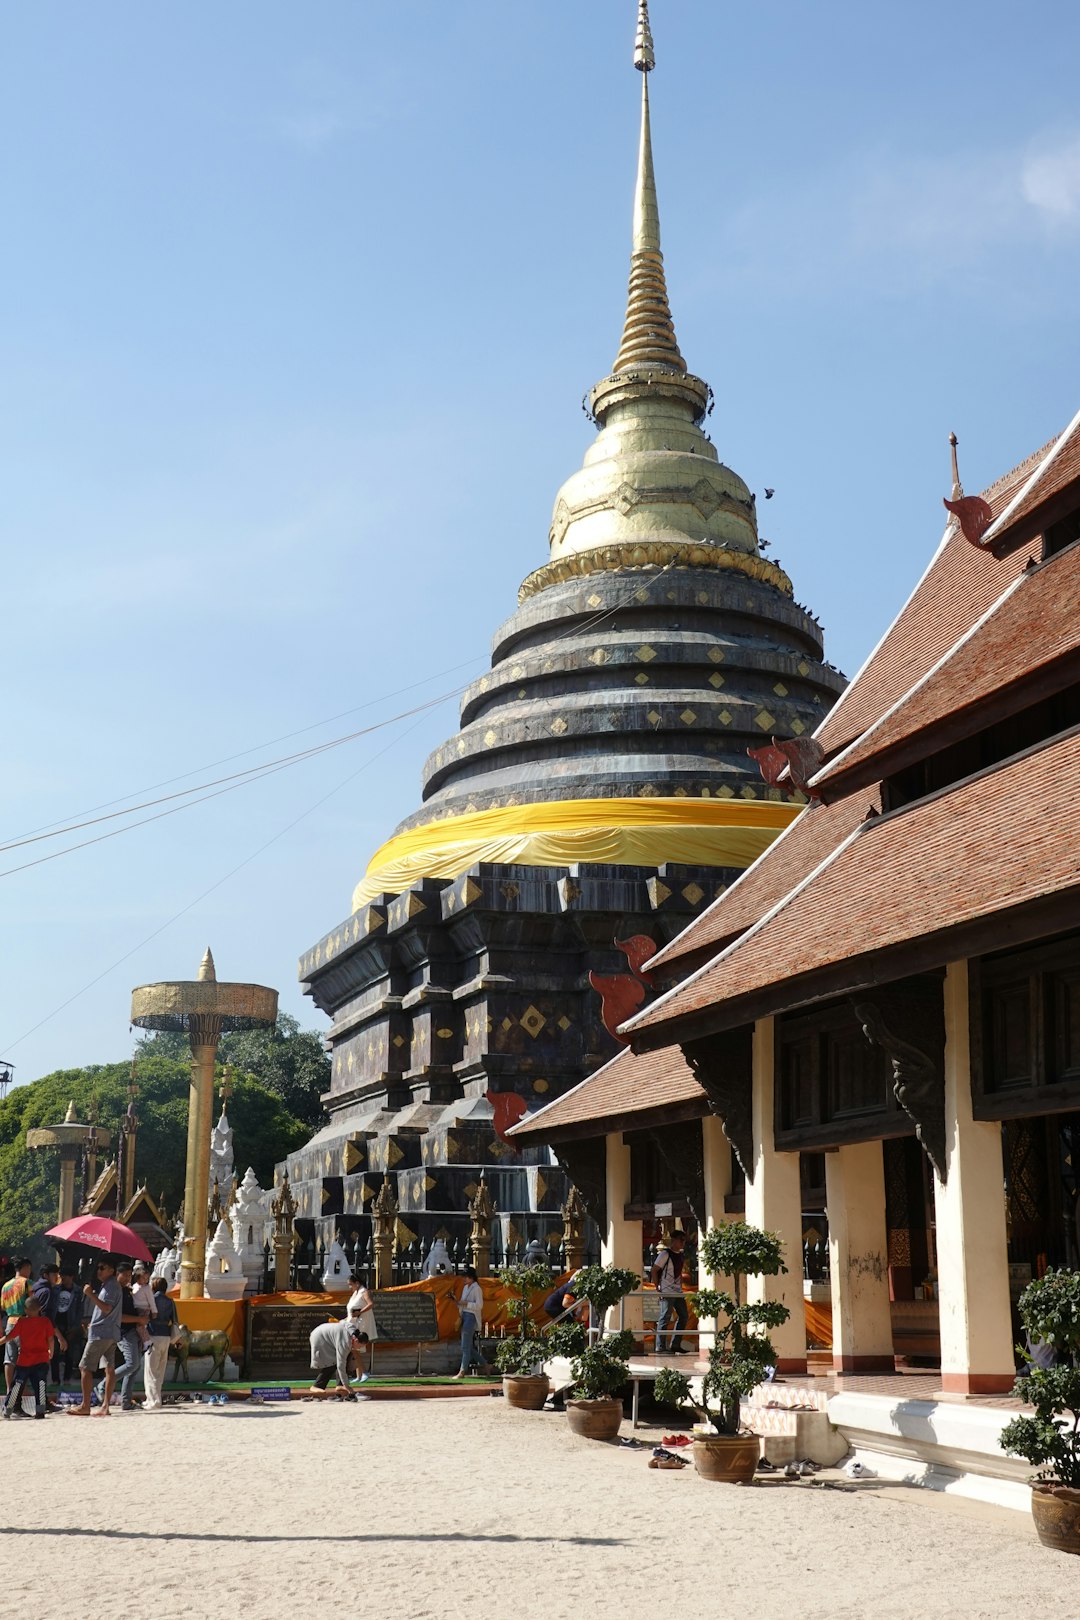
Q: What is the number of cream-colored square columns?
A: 5